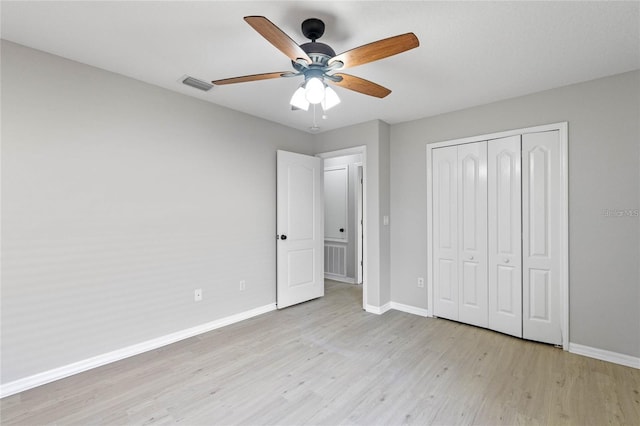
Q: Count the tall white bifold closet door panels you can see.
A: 4